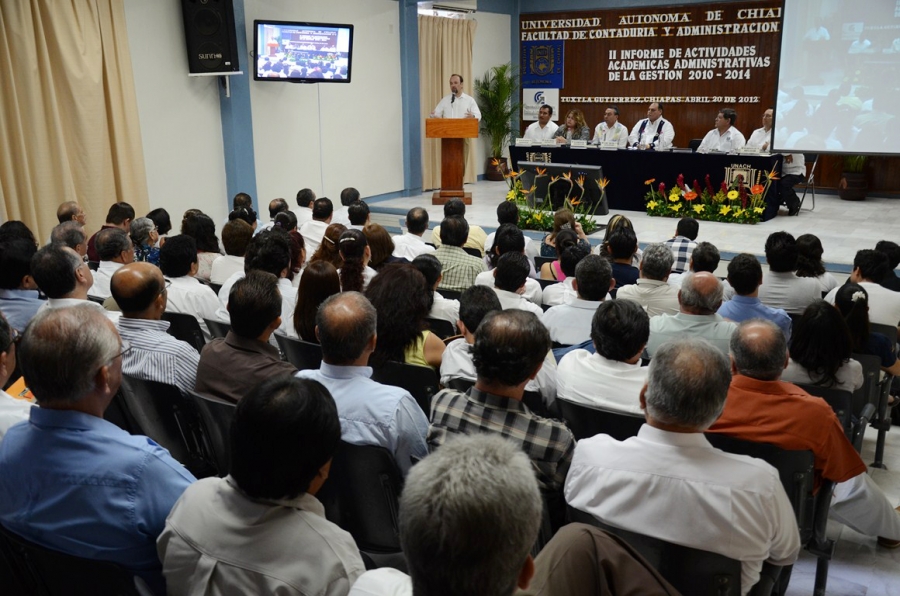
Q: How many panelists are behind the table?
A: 6